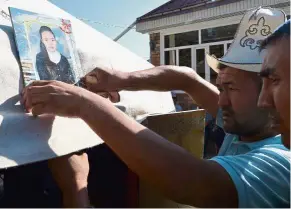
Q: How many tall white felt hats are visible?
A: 1